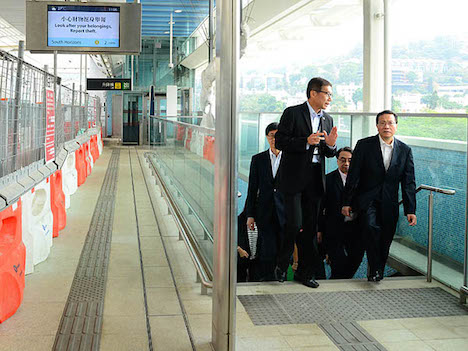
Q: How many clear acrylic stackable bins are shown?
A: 0